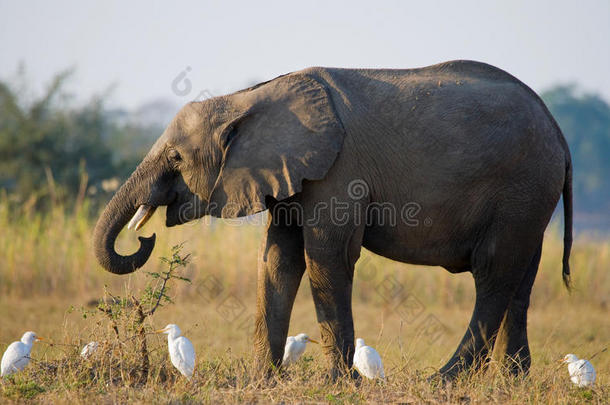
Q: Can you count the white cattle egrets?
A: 6